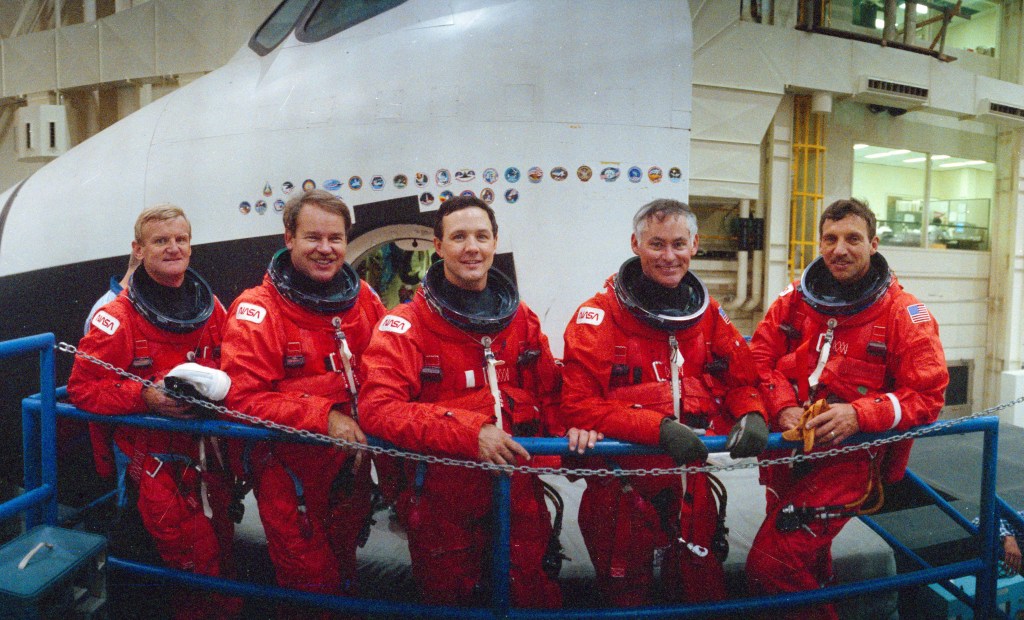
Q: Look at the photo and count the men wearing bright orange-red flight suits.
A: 5